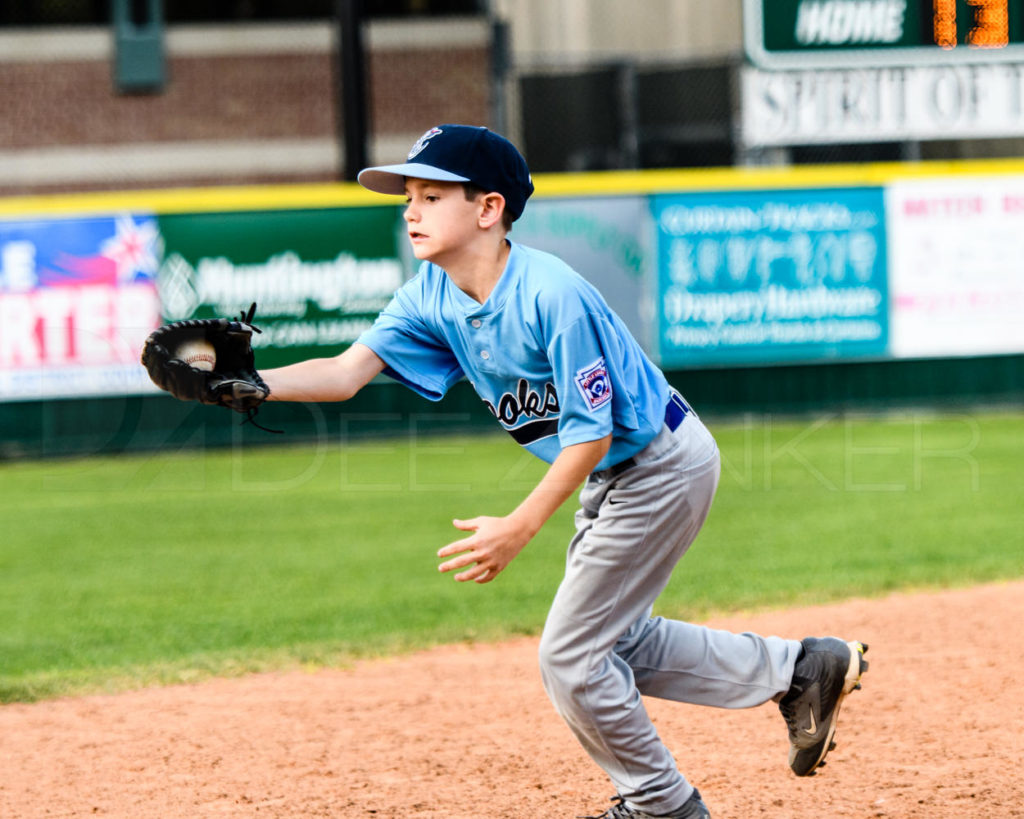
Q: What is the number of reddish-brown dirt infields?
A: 1